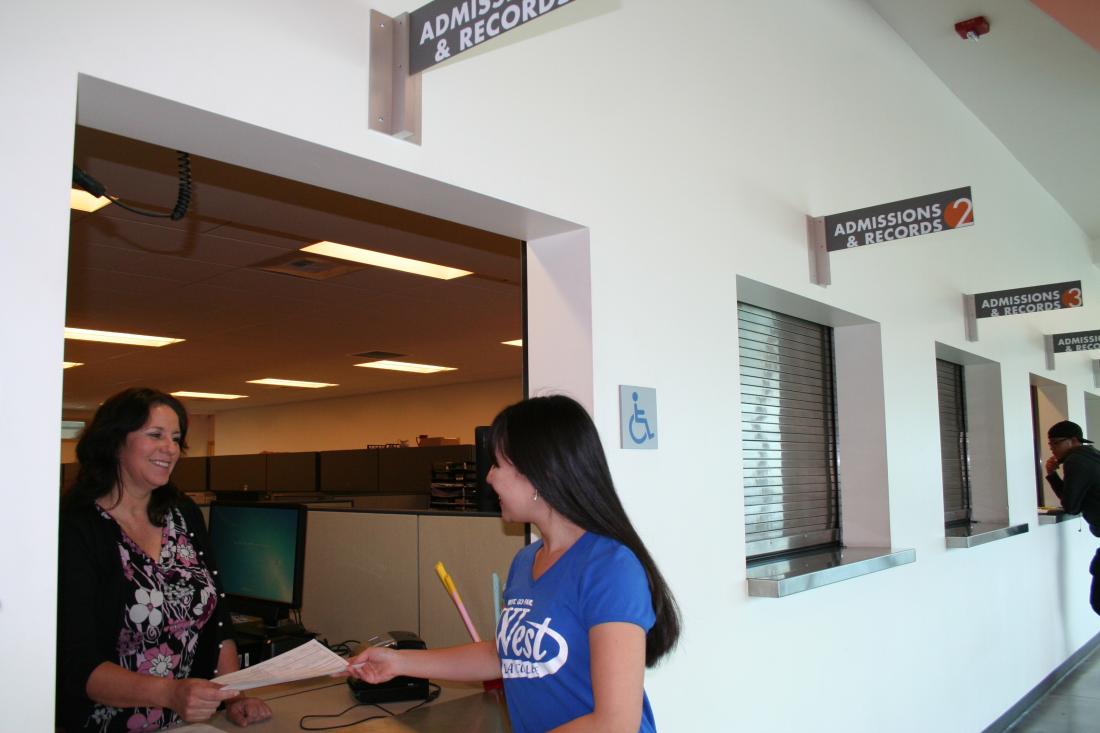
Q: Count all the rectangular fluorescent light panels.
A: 8